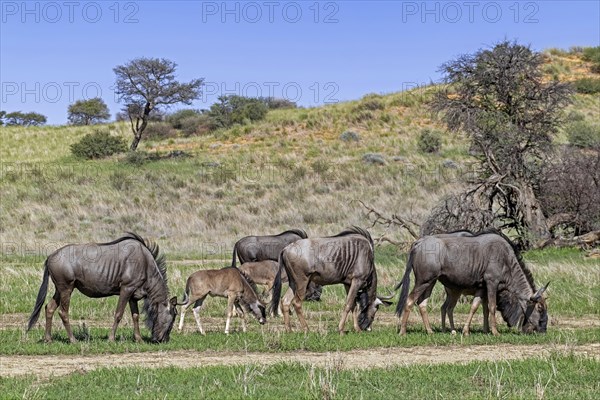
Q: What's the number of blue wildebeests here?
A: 7